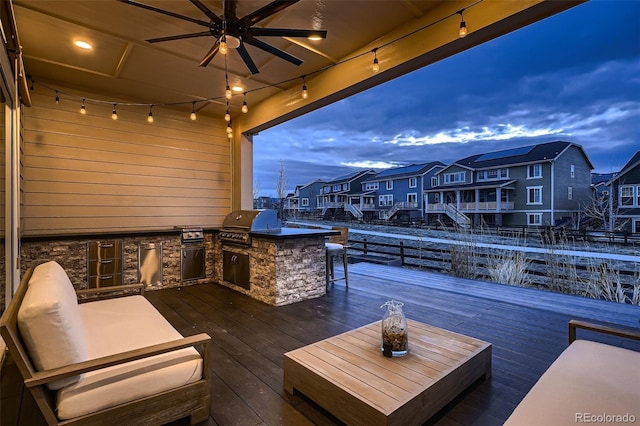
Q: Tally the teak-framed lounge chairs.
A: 2